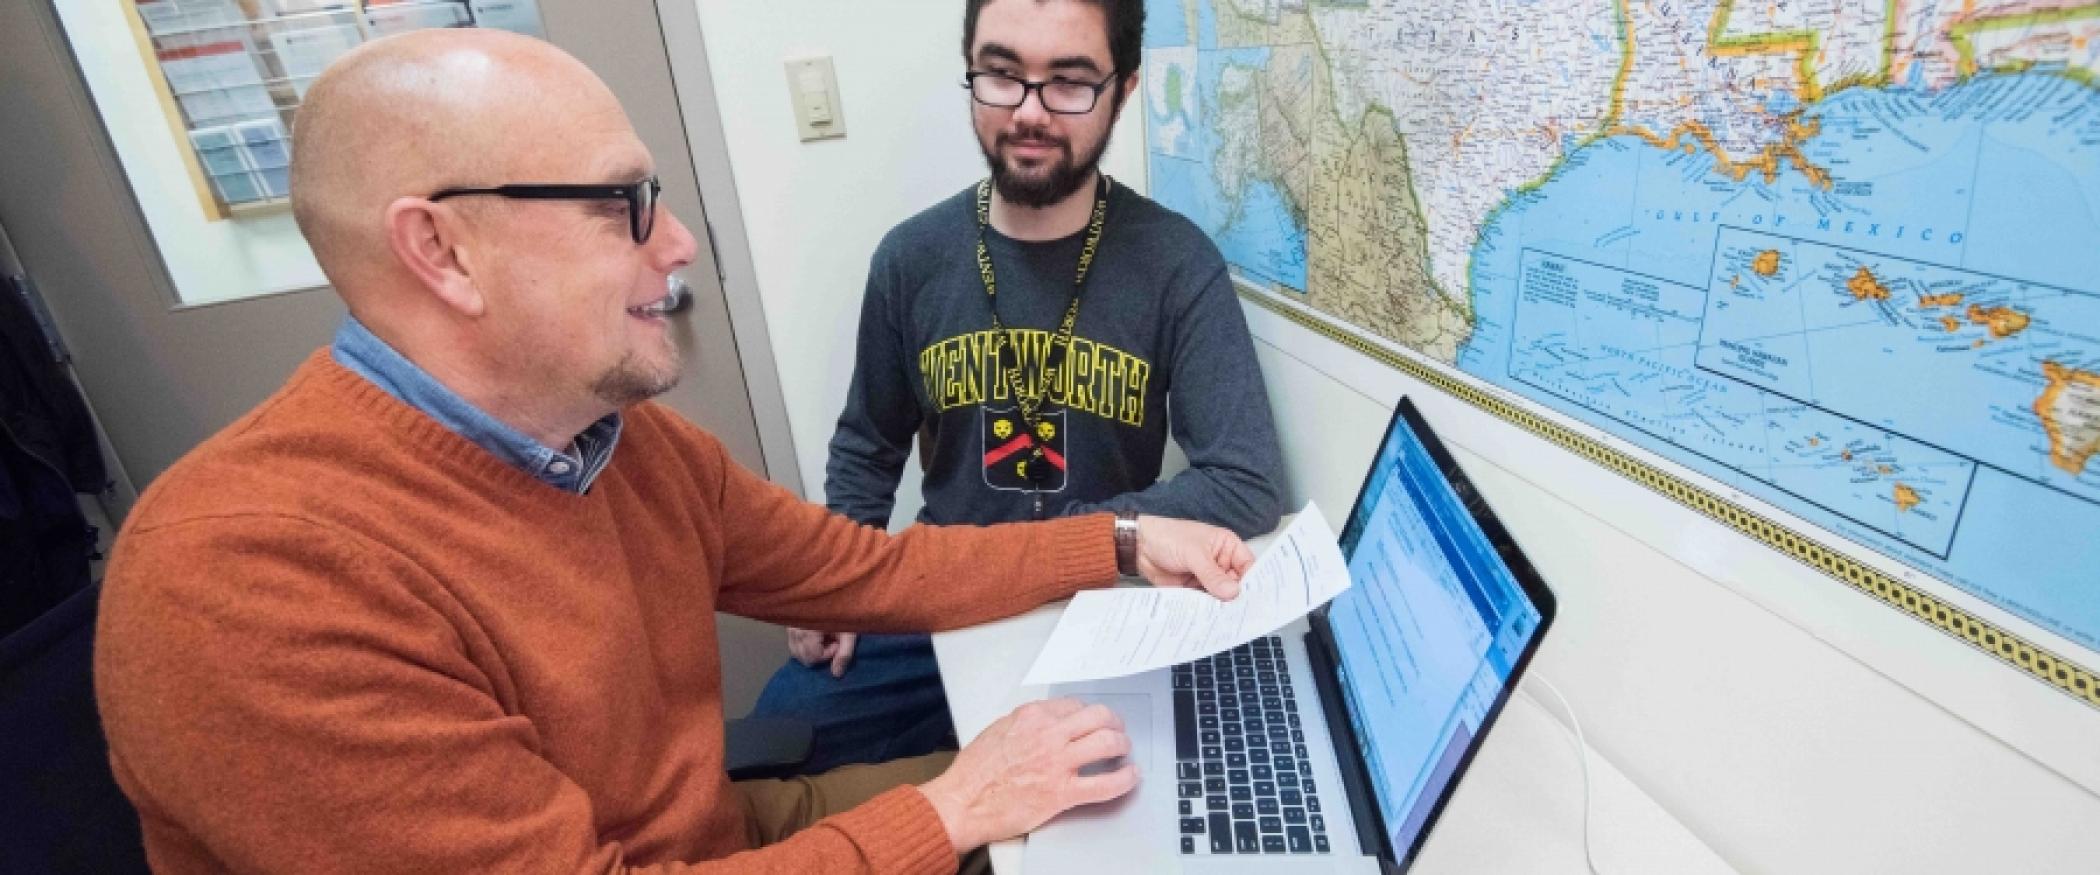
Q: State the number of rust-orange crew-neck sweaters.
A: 1